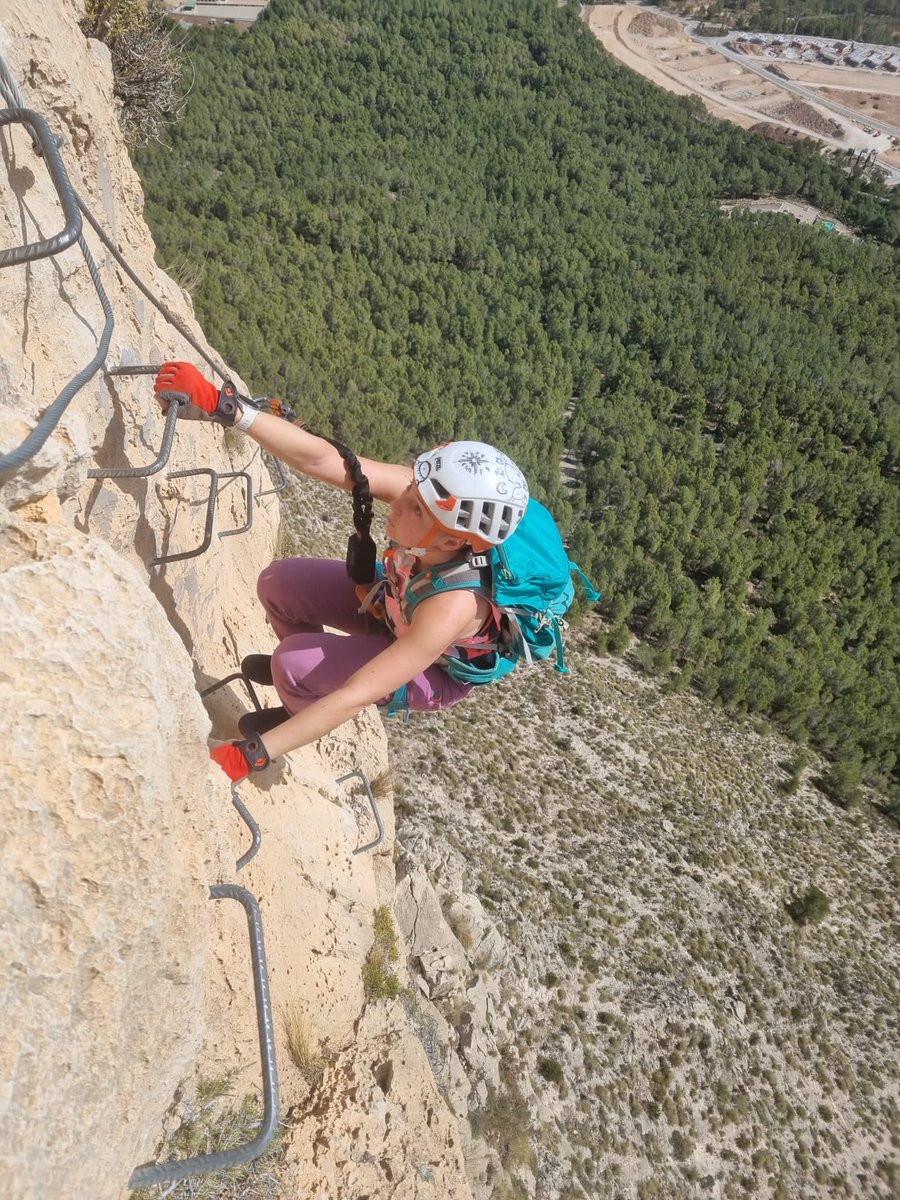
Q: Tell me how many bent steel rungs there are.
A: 9